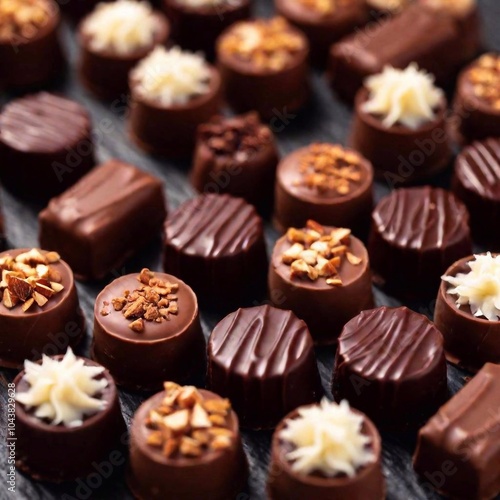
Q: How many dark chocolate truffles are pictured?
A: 6